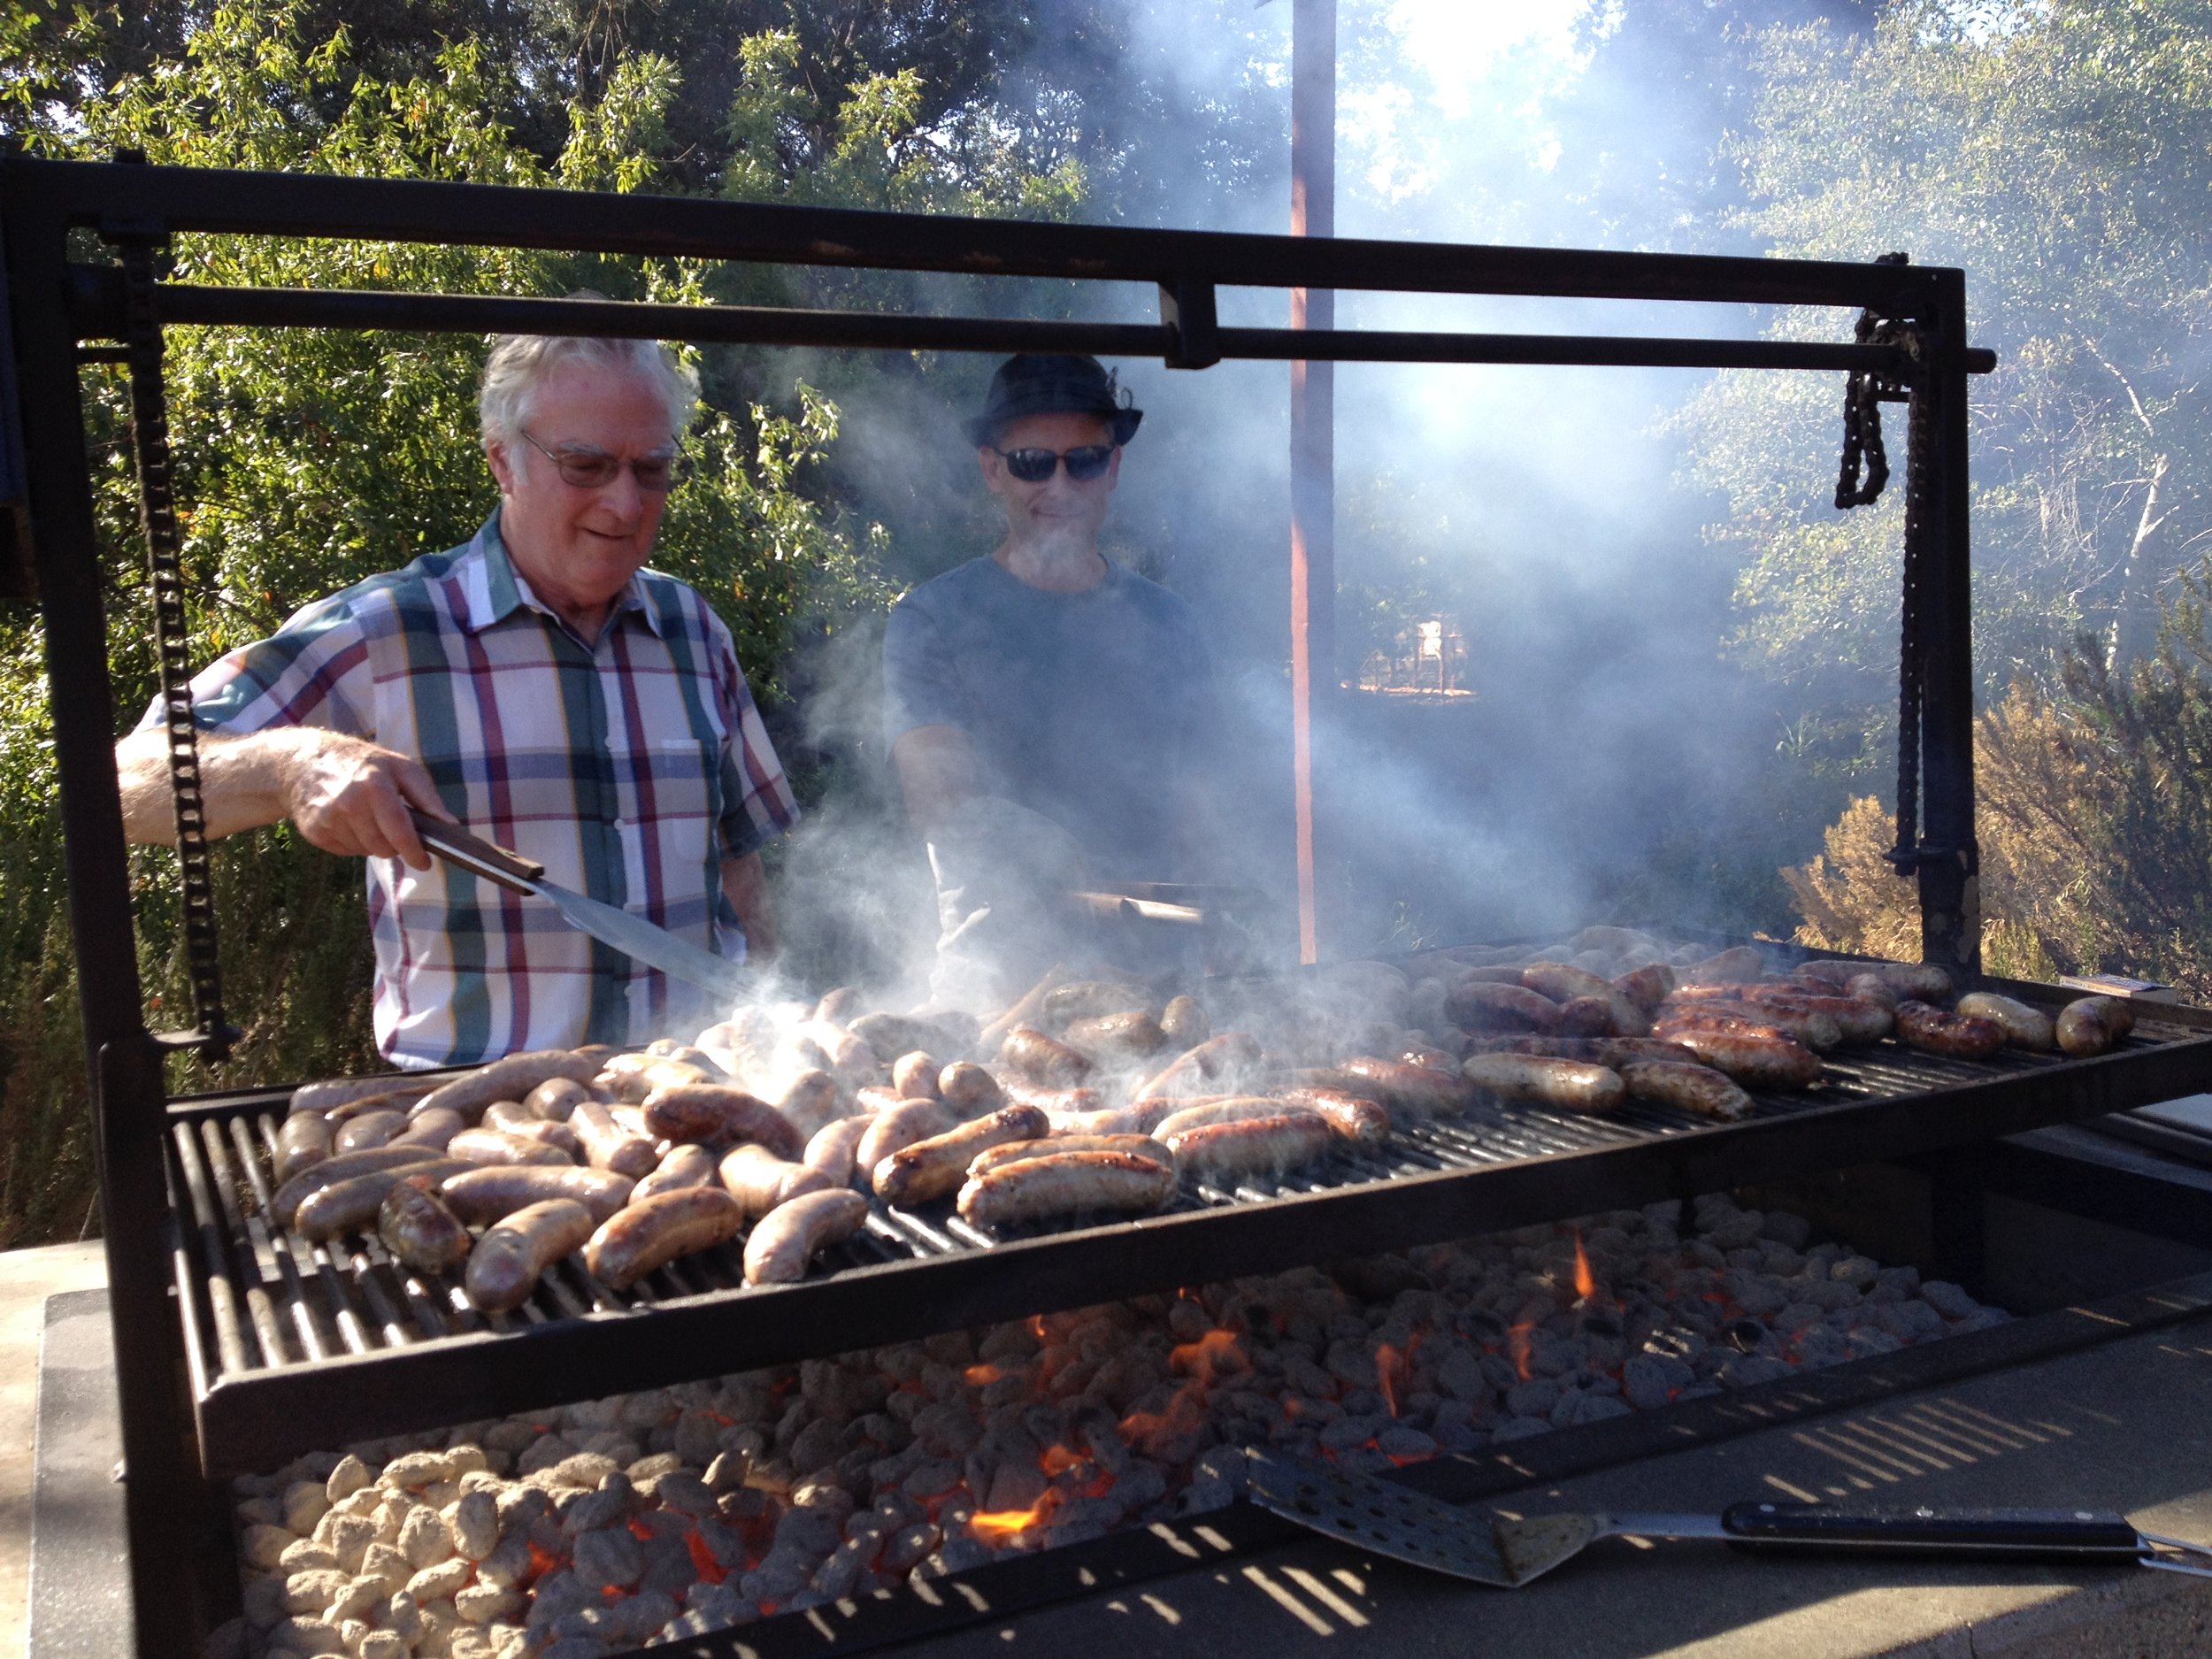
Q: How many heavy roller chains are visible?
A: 2